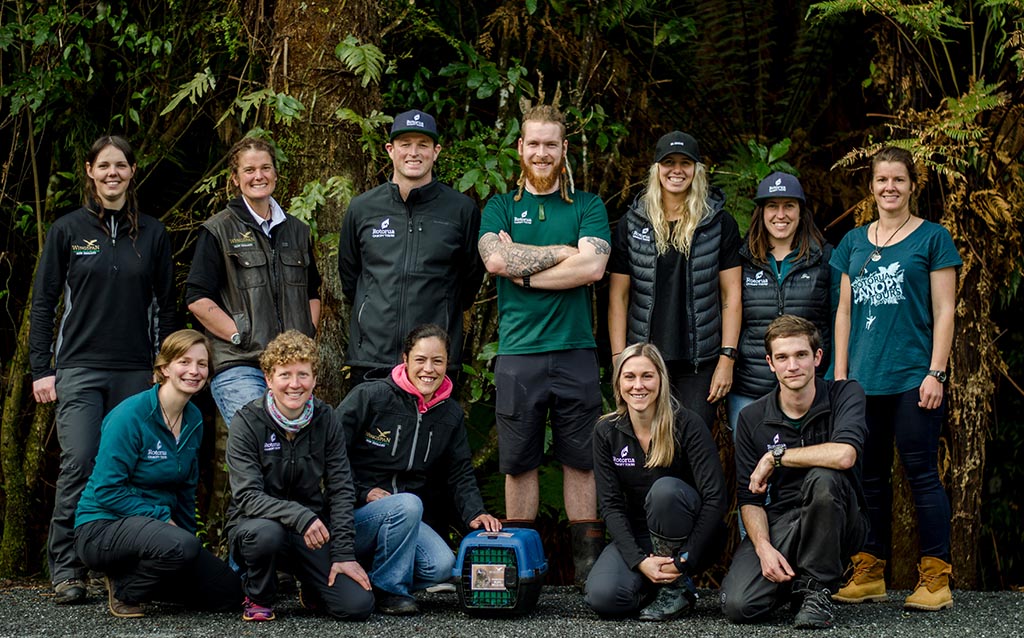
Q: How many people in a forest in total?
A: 12